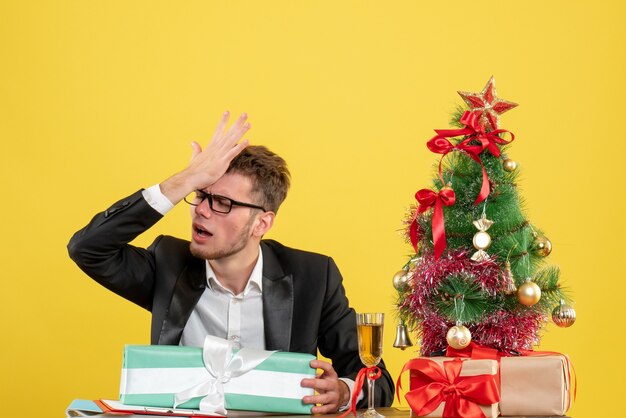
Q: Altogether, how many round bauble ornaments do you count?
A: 6